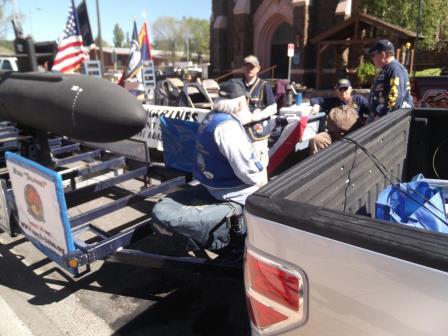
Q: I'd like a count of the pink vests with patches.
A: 0